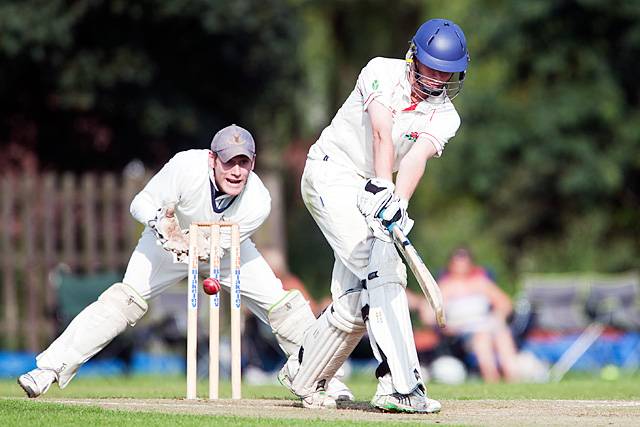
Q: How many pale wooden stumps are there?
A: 3